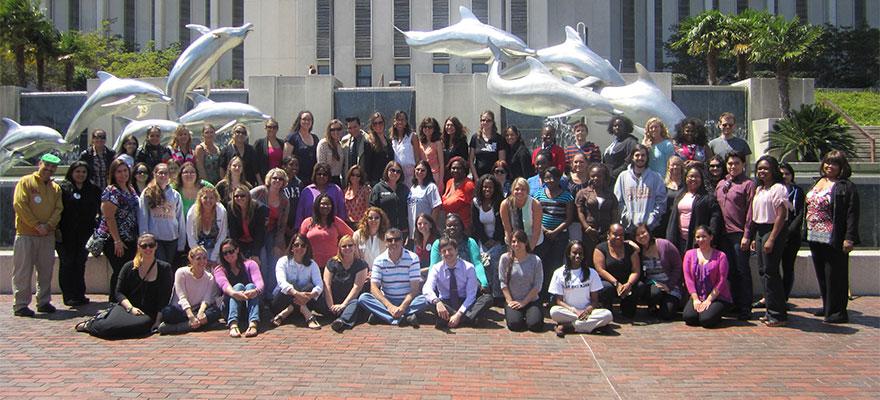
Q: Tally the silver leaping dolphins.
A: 9